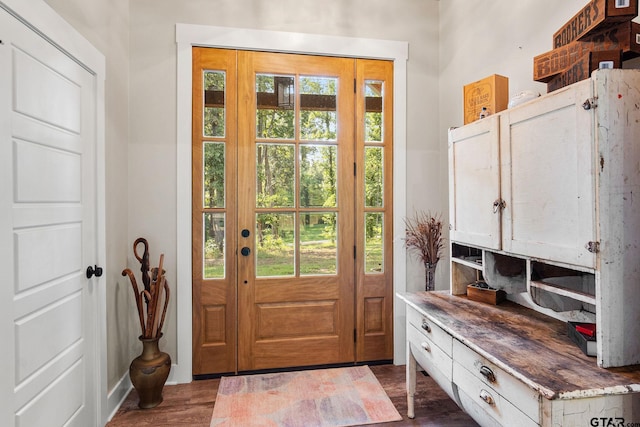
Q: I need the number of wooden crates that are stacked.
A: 3